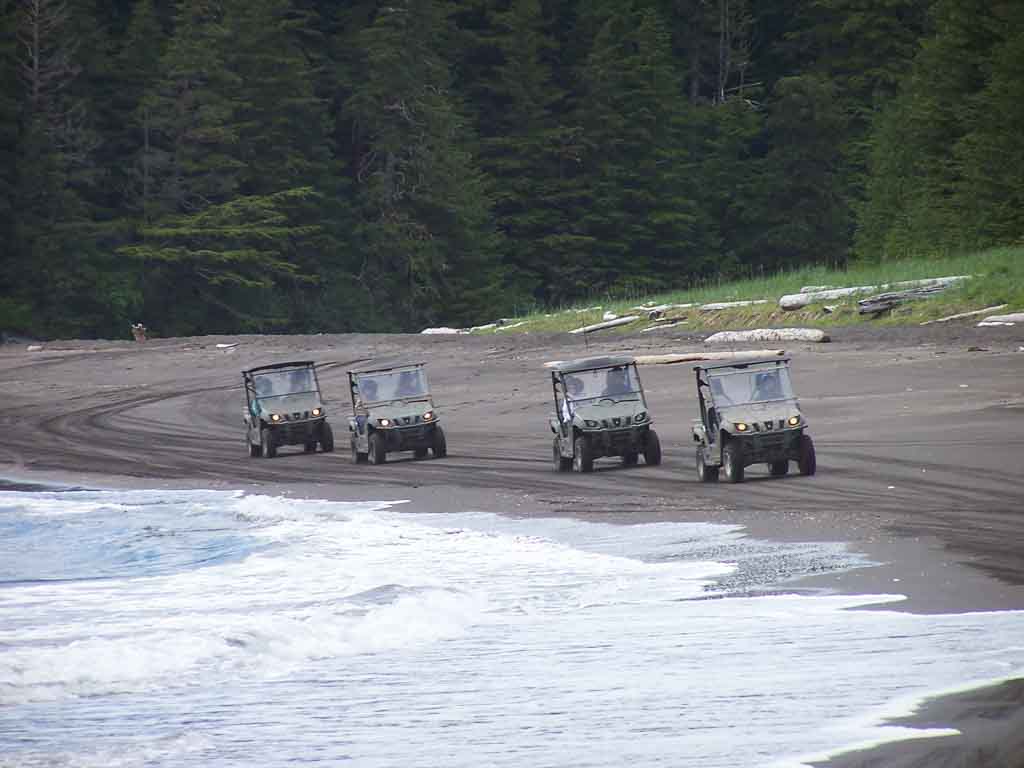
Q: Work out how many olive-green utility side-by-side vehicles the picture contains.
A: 4